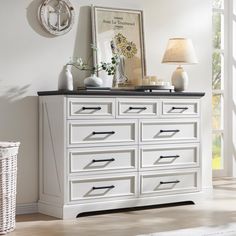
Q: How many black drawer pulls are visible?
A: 9